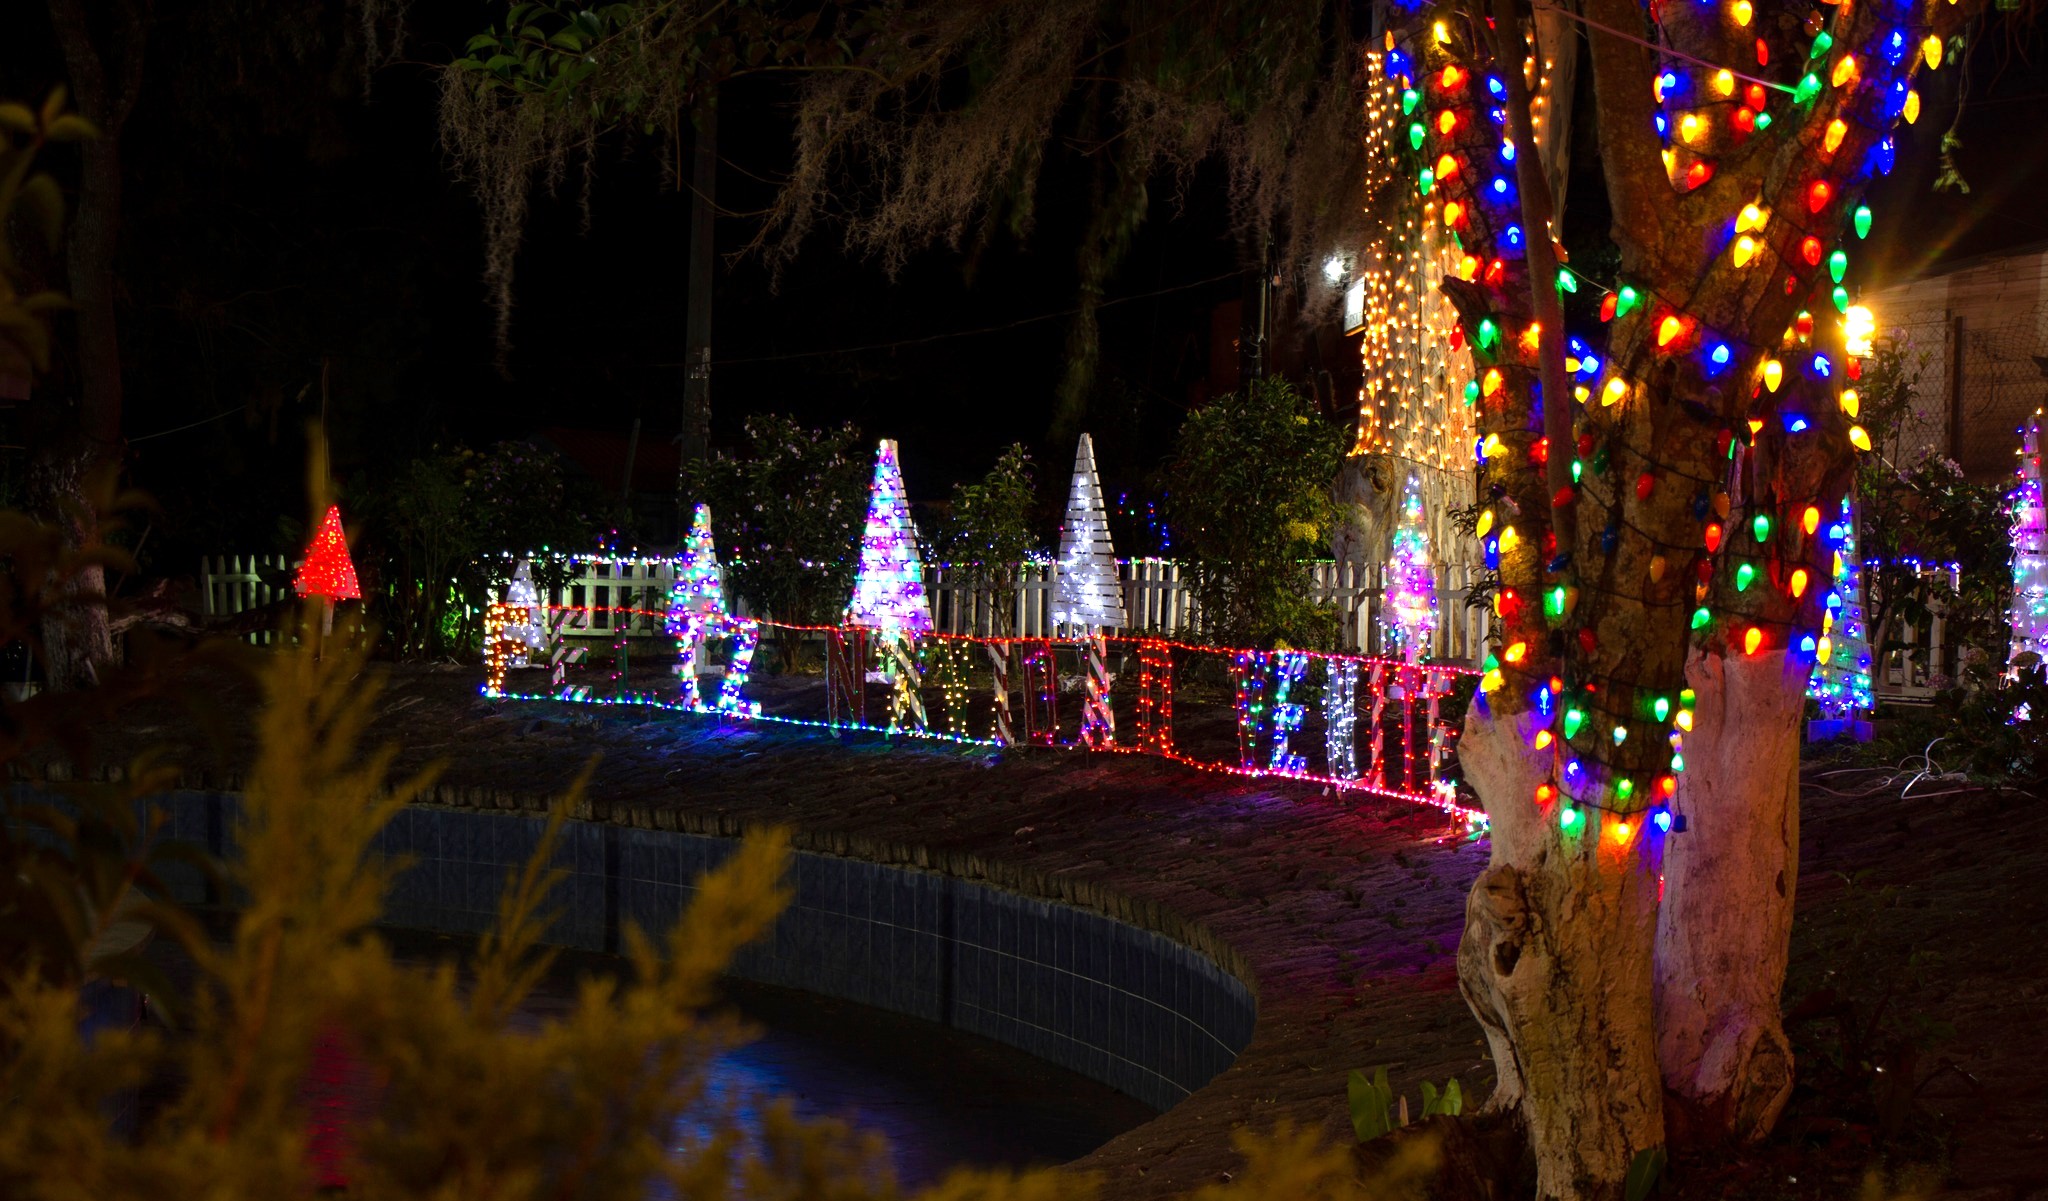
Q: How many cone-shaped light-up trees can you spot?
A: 8